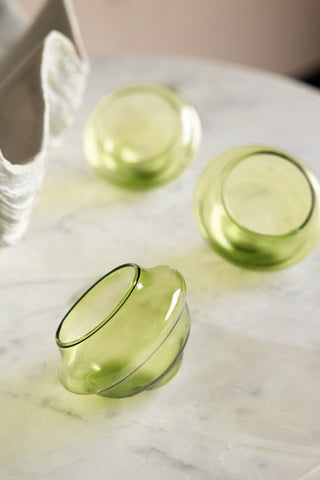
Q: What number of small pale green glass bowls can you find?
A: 3